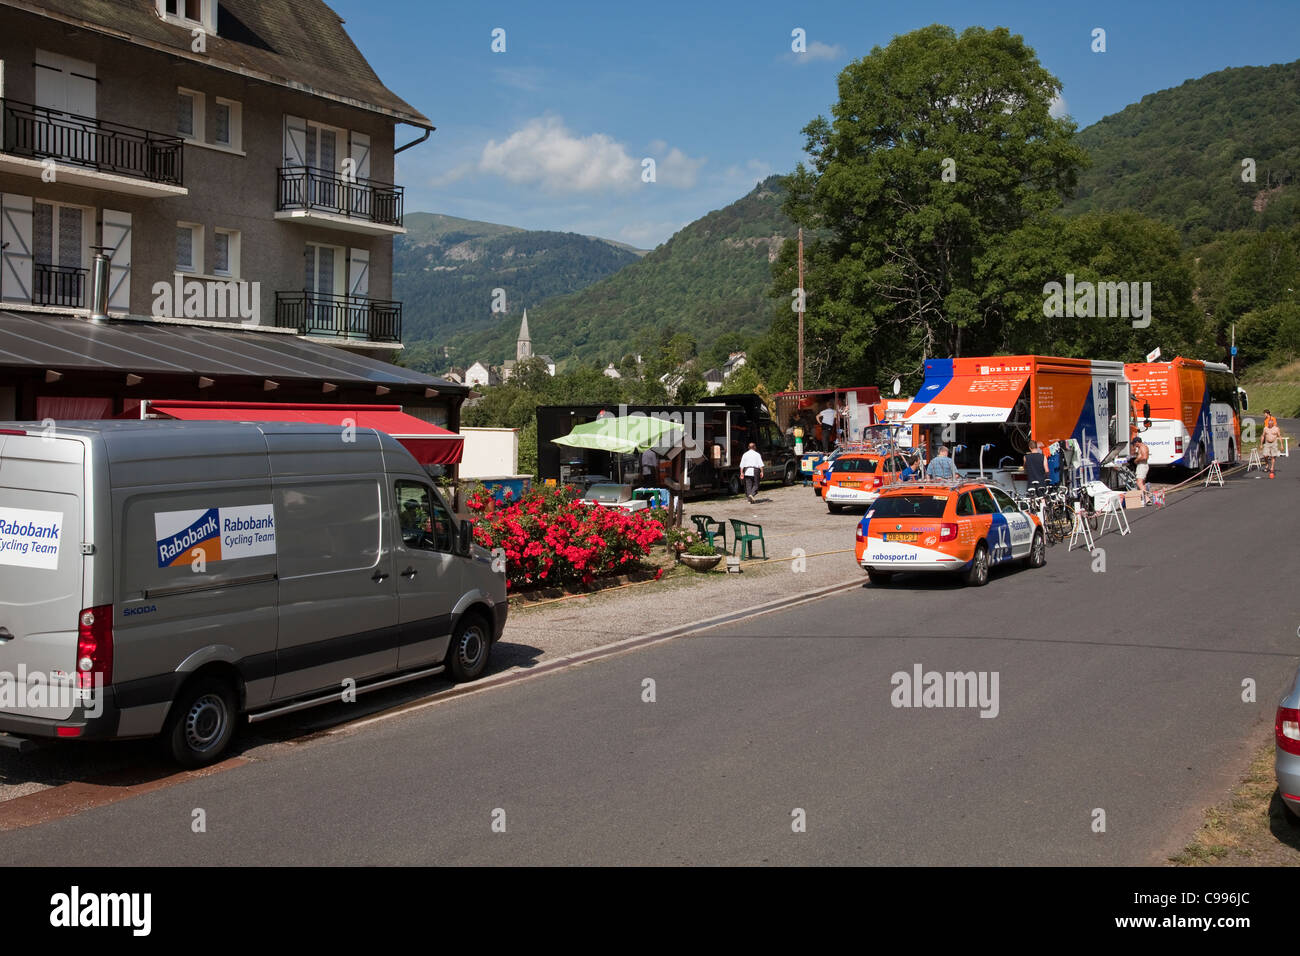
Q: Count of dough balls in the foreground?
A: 0